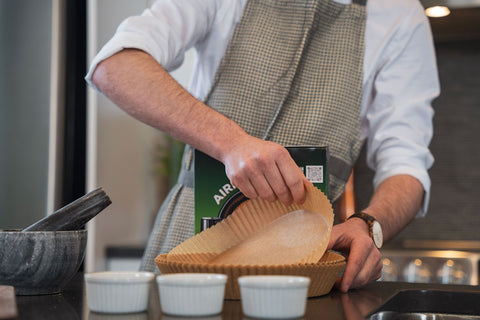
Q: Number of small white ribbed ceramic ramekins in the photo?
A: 3